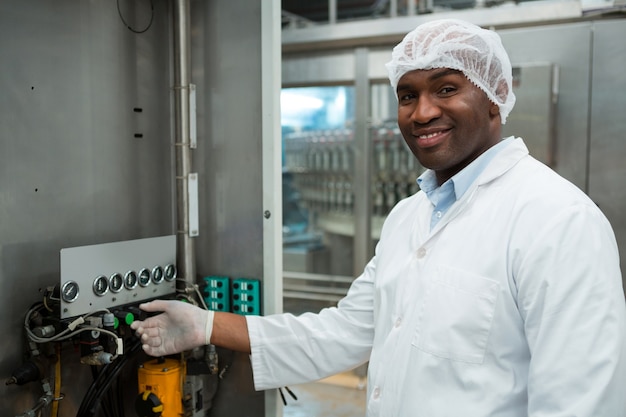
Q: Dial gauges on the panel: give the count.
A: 7